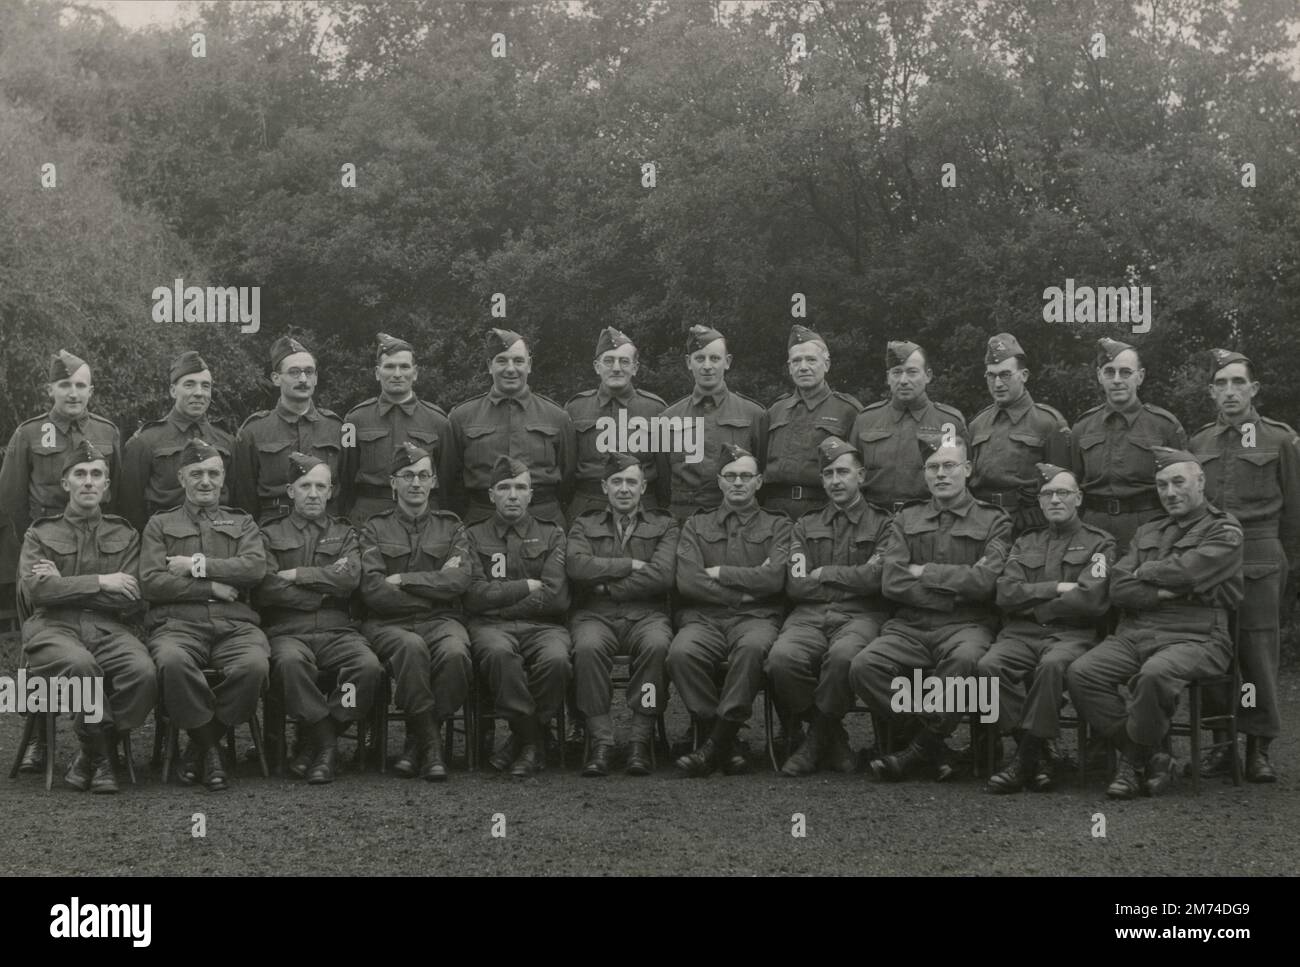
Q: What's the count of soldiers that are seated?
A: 11